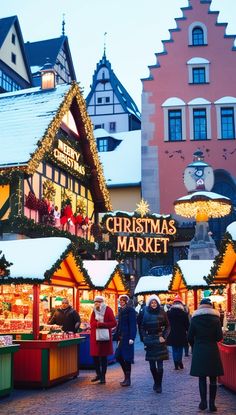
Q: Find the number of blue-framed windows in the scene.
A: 5